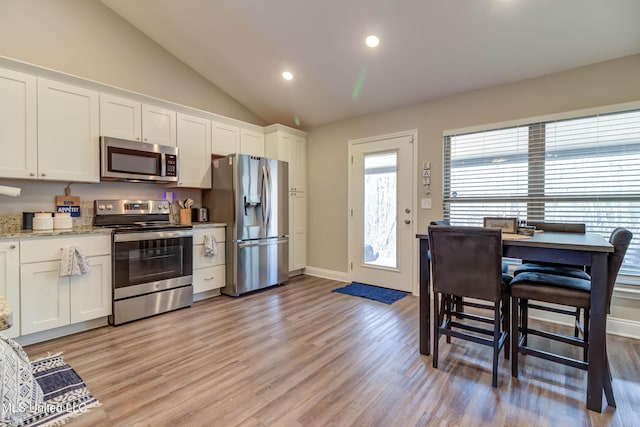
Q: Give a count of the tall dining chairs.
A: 4